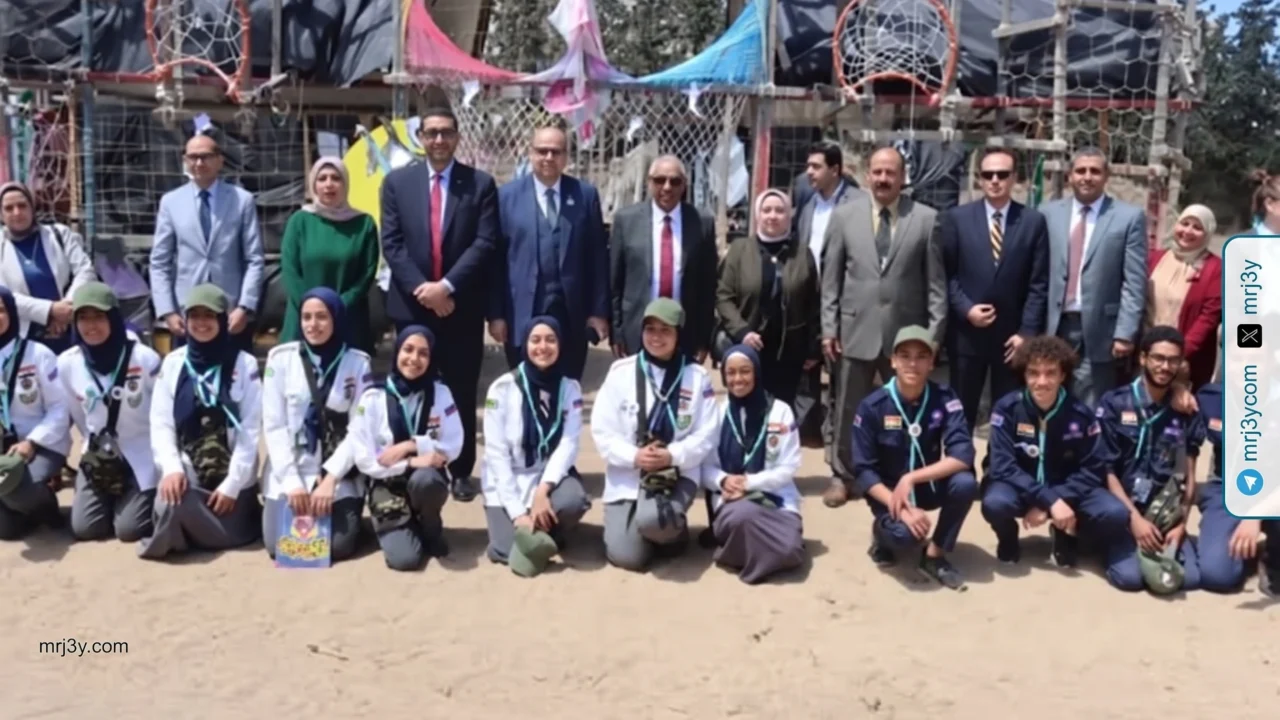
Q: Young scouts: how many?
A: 12